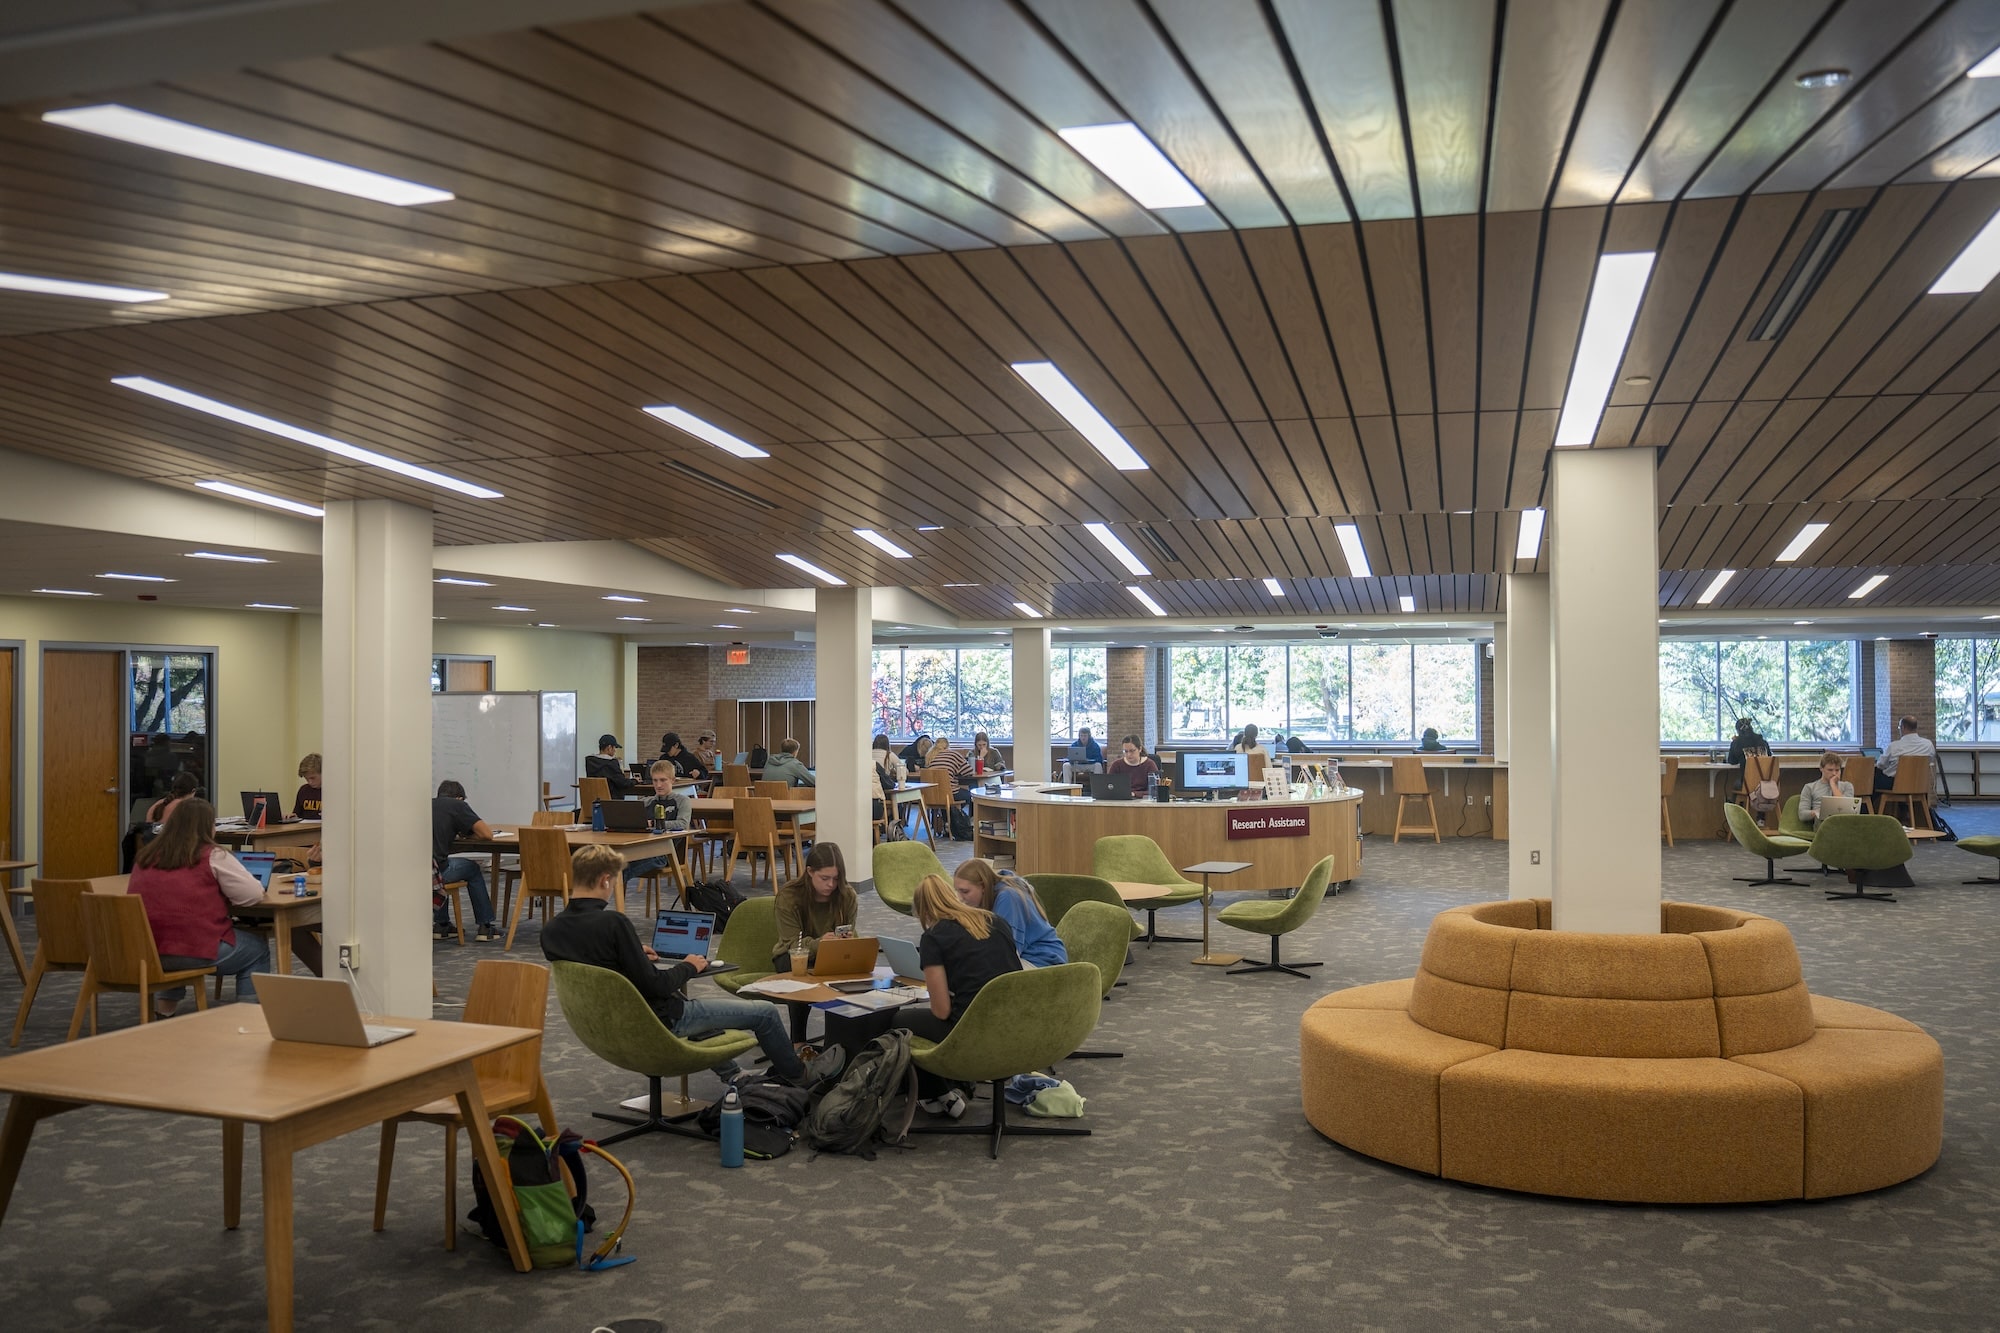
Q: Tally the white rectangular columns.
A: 5